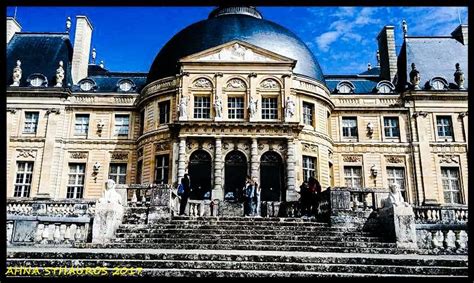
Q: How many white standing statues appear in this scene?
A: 4